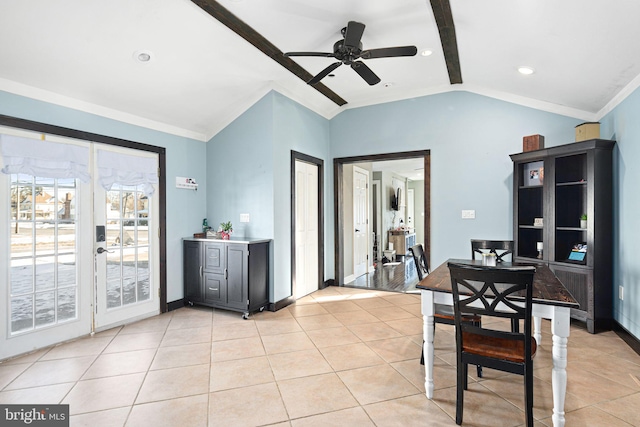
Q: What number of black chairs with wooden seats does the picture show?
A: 3